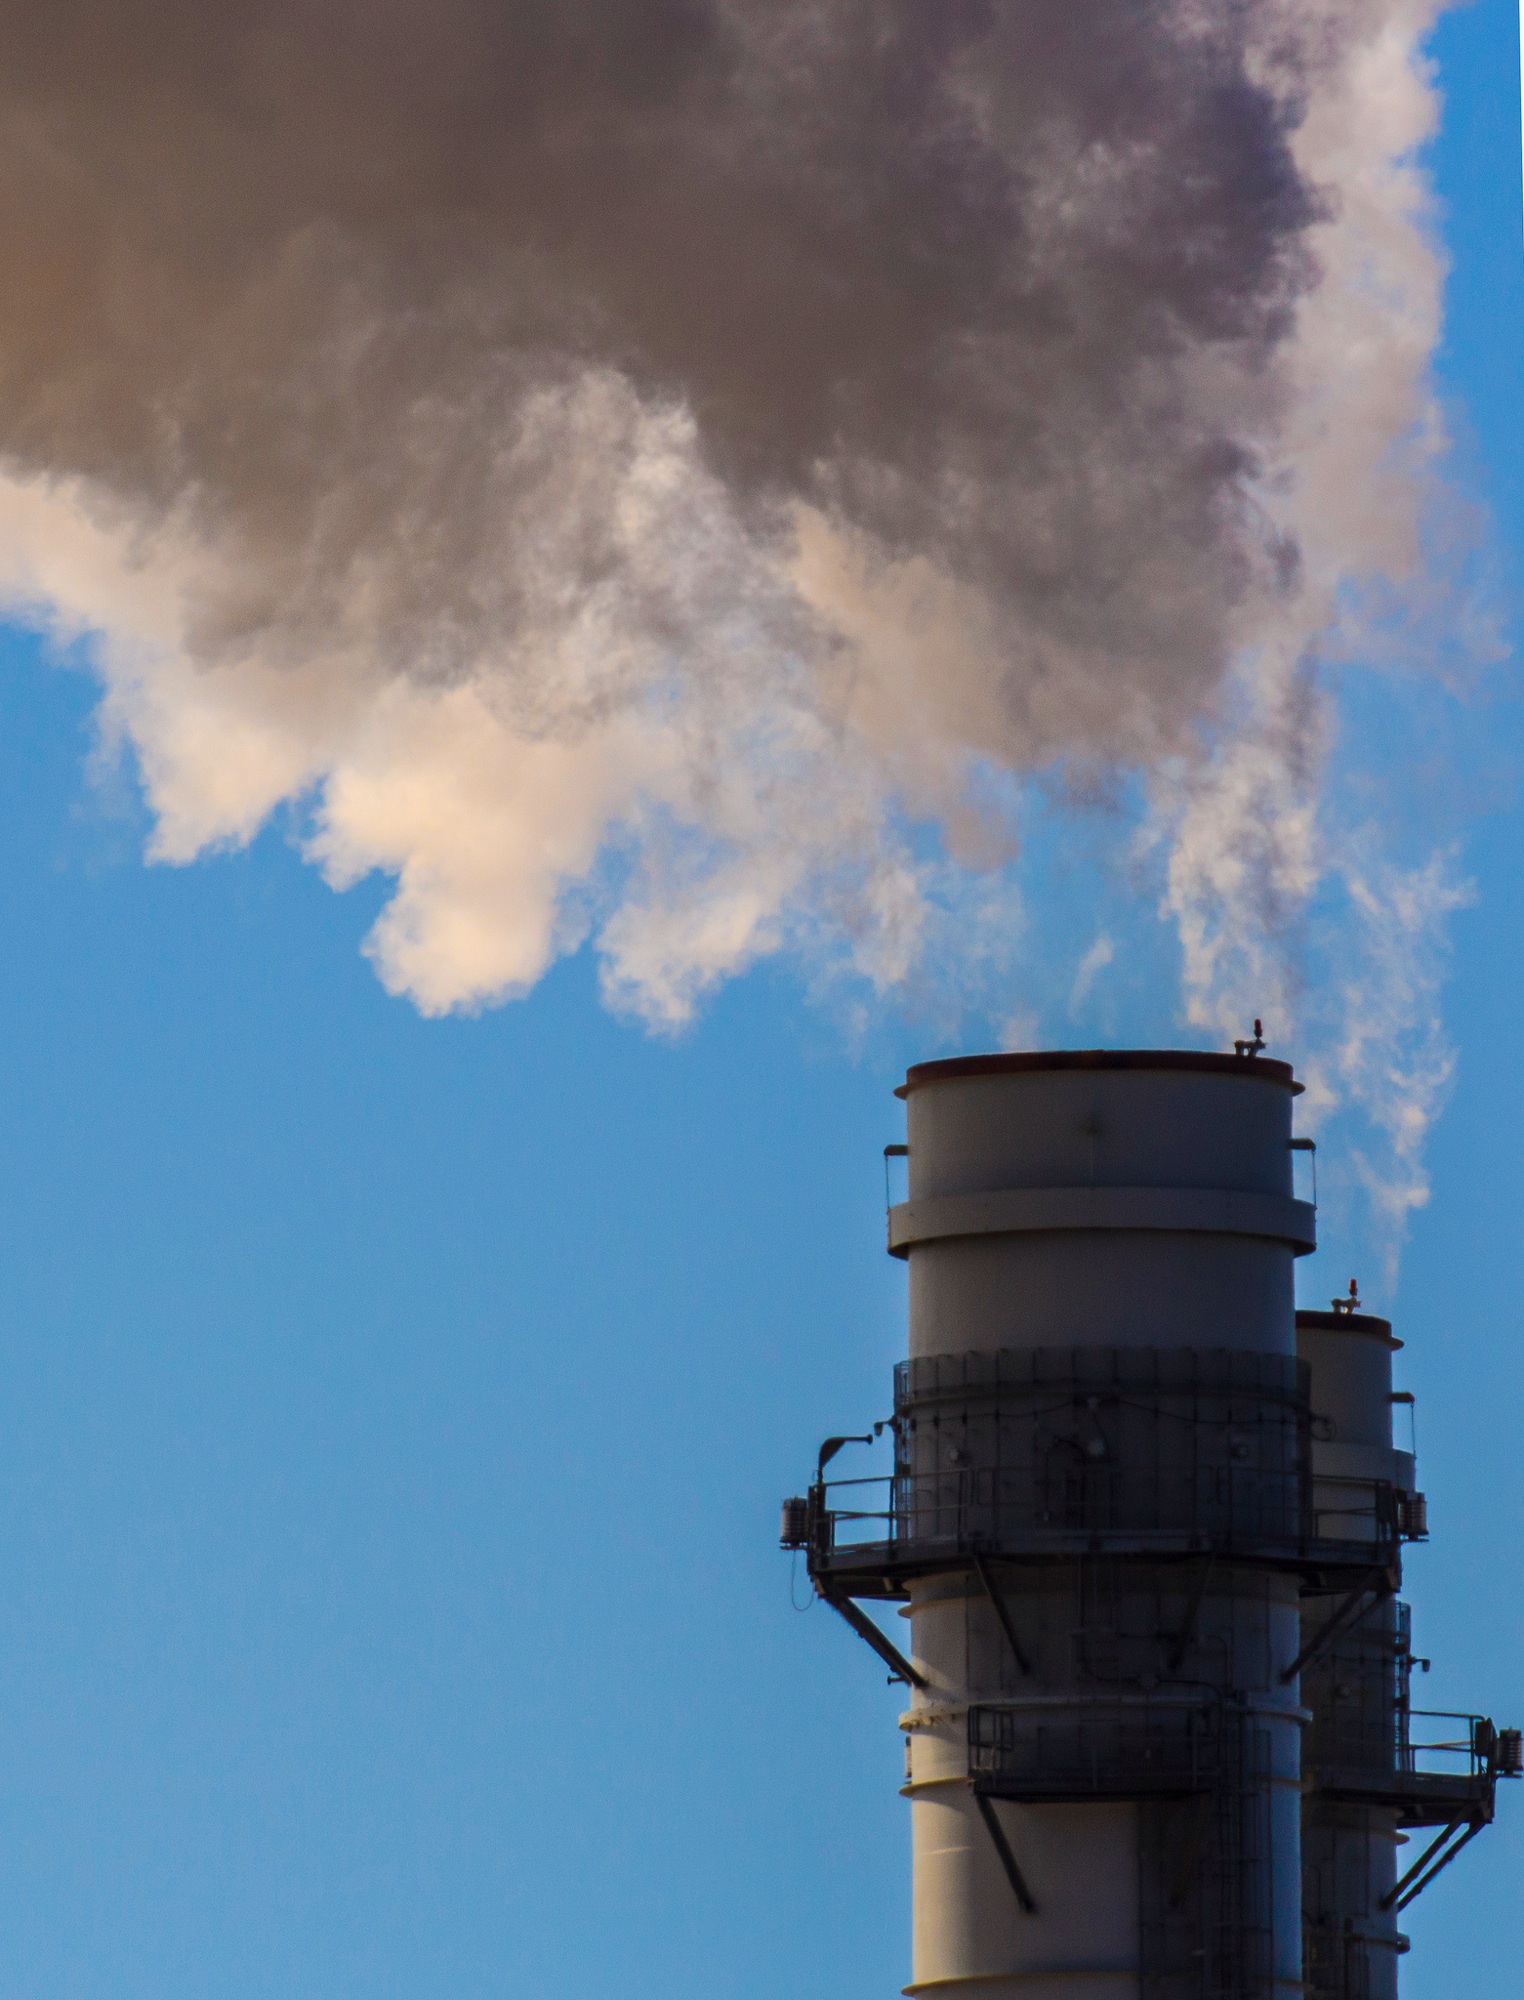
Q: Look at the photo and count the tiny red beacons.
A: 2